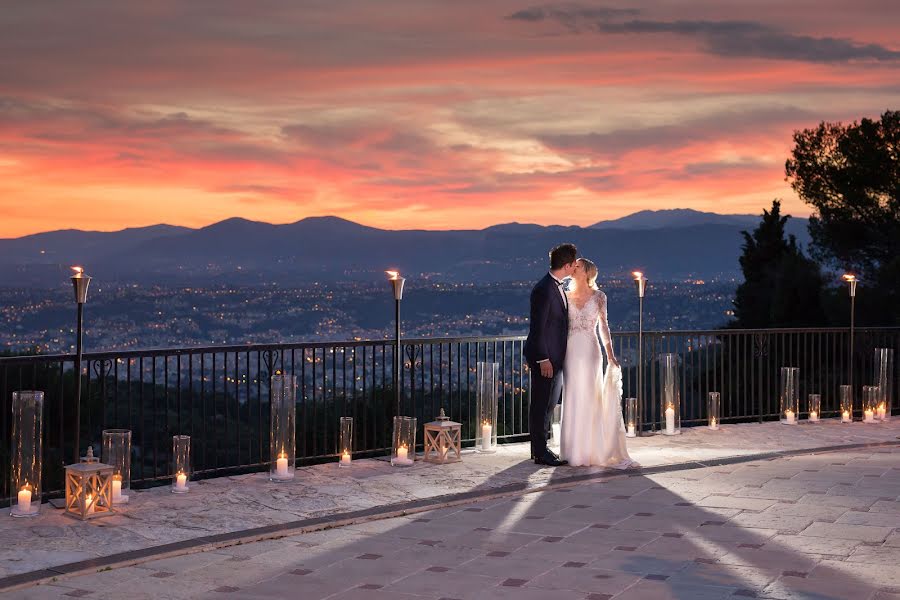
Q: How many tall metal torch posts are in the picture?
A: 4